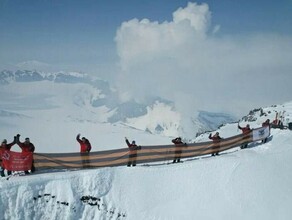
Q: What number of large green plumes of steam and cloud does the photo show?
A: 0